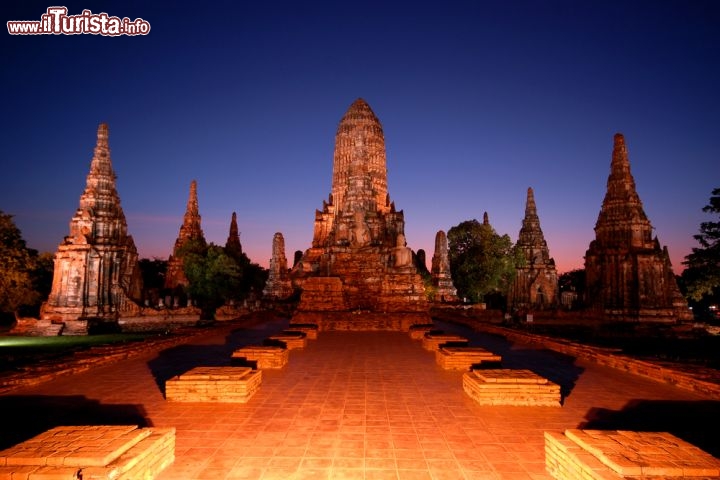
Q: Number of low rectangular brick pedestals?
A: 10